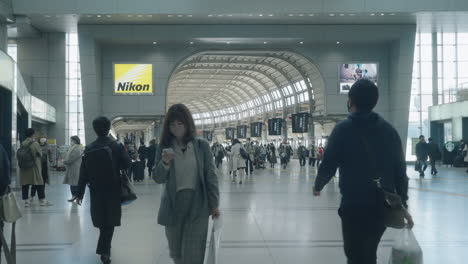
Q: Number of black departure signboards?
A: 6